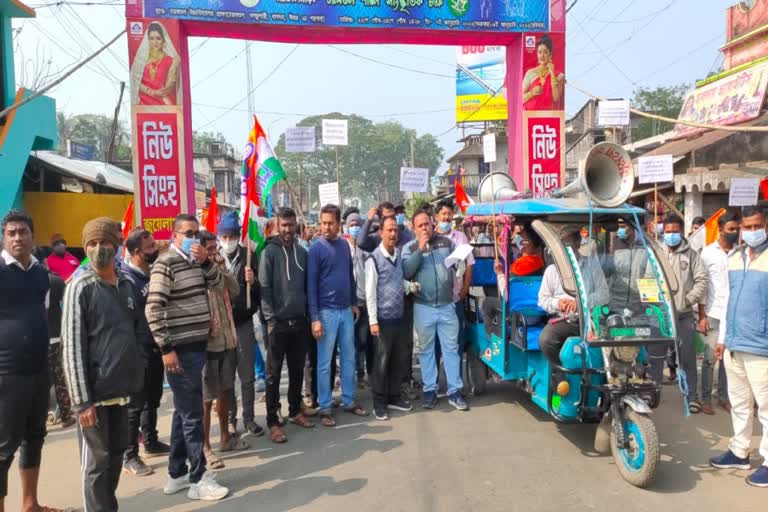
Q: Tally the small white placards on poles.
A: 8